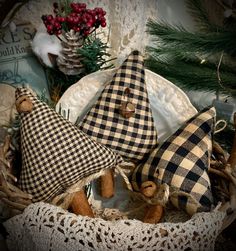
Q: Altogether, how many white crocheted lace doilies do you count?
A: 1